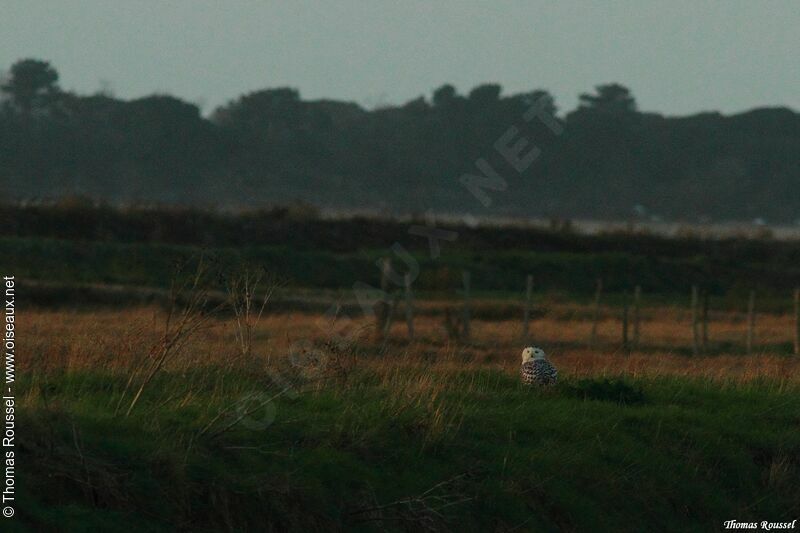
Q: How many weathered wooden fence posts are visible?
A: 11